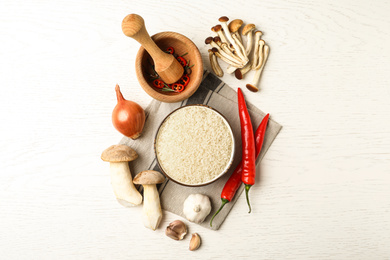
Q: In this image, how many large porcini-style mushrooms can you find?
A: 2